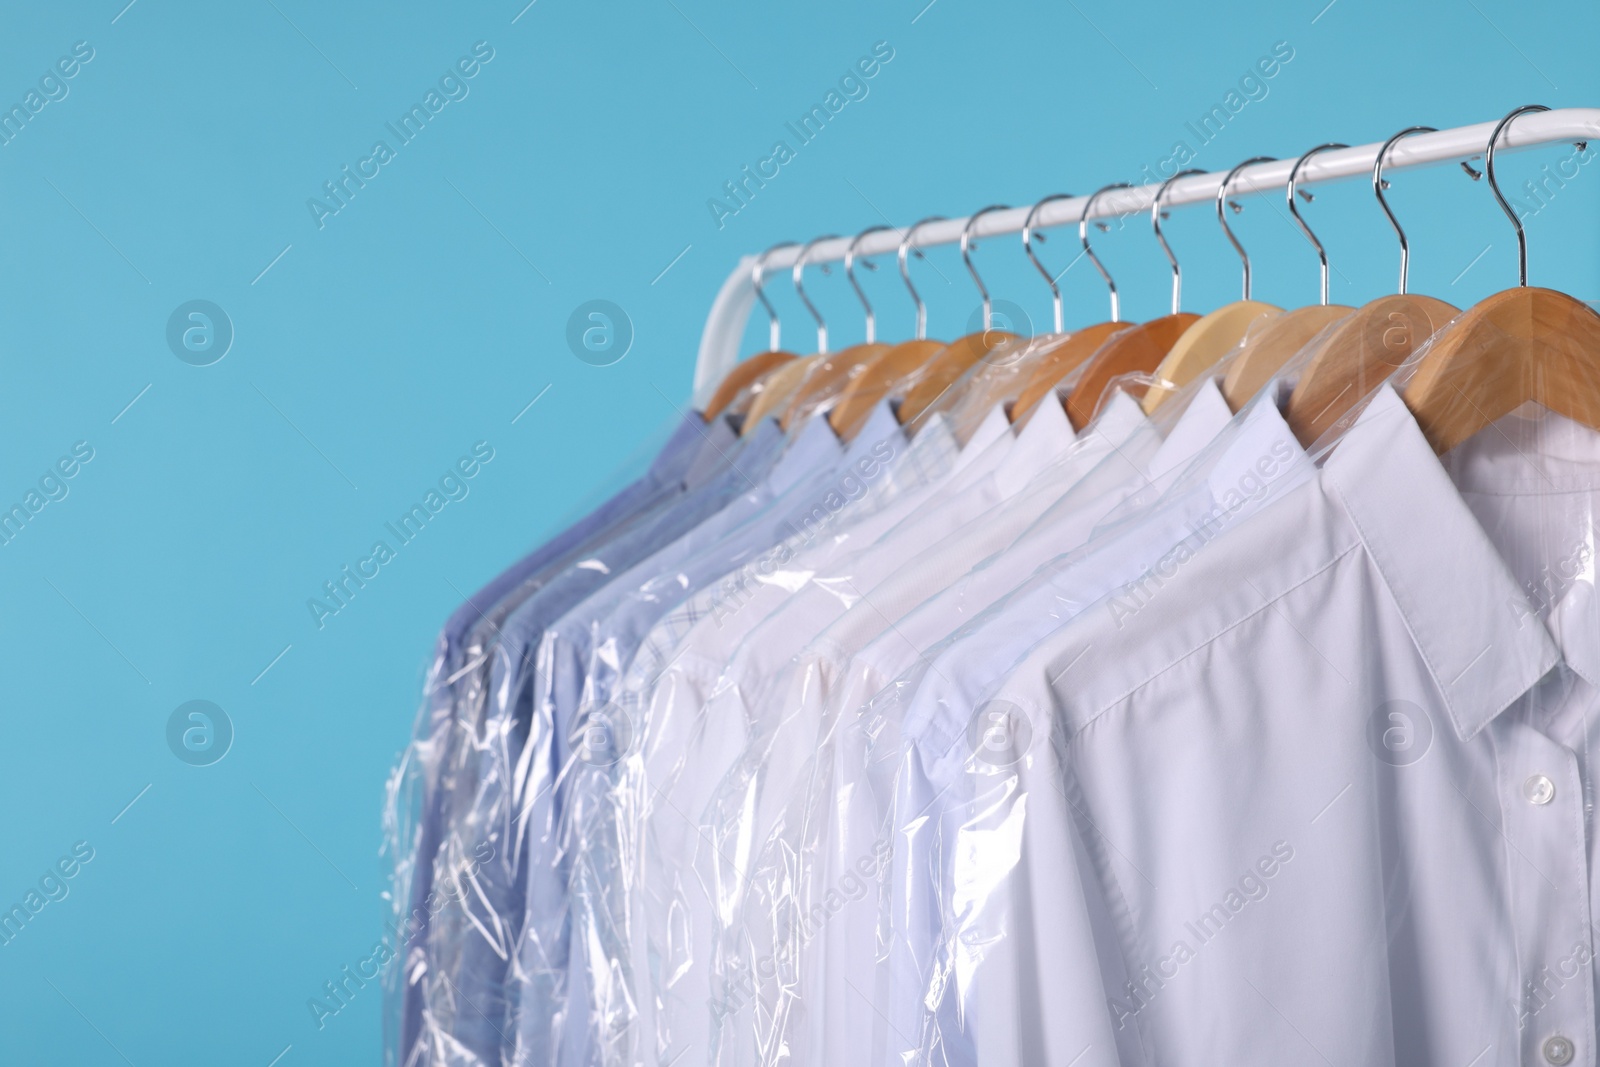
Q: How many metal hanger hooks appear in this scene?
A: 12